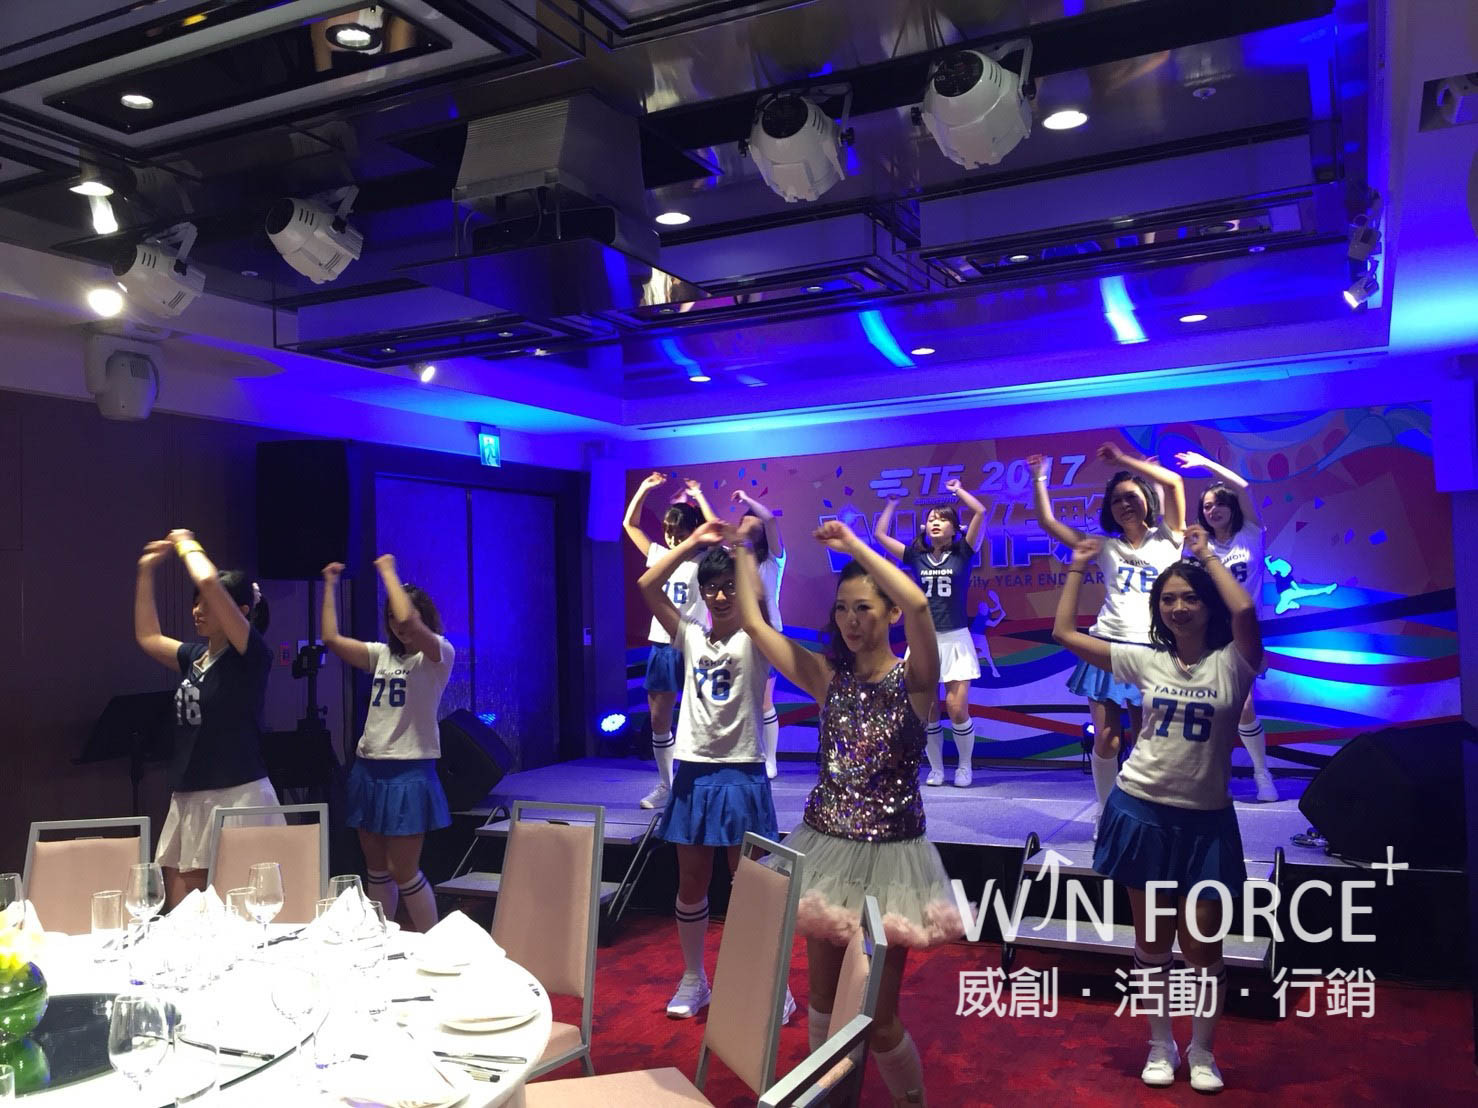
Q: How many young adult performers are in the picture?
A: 10